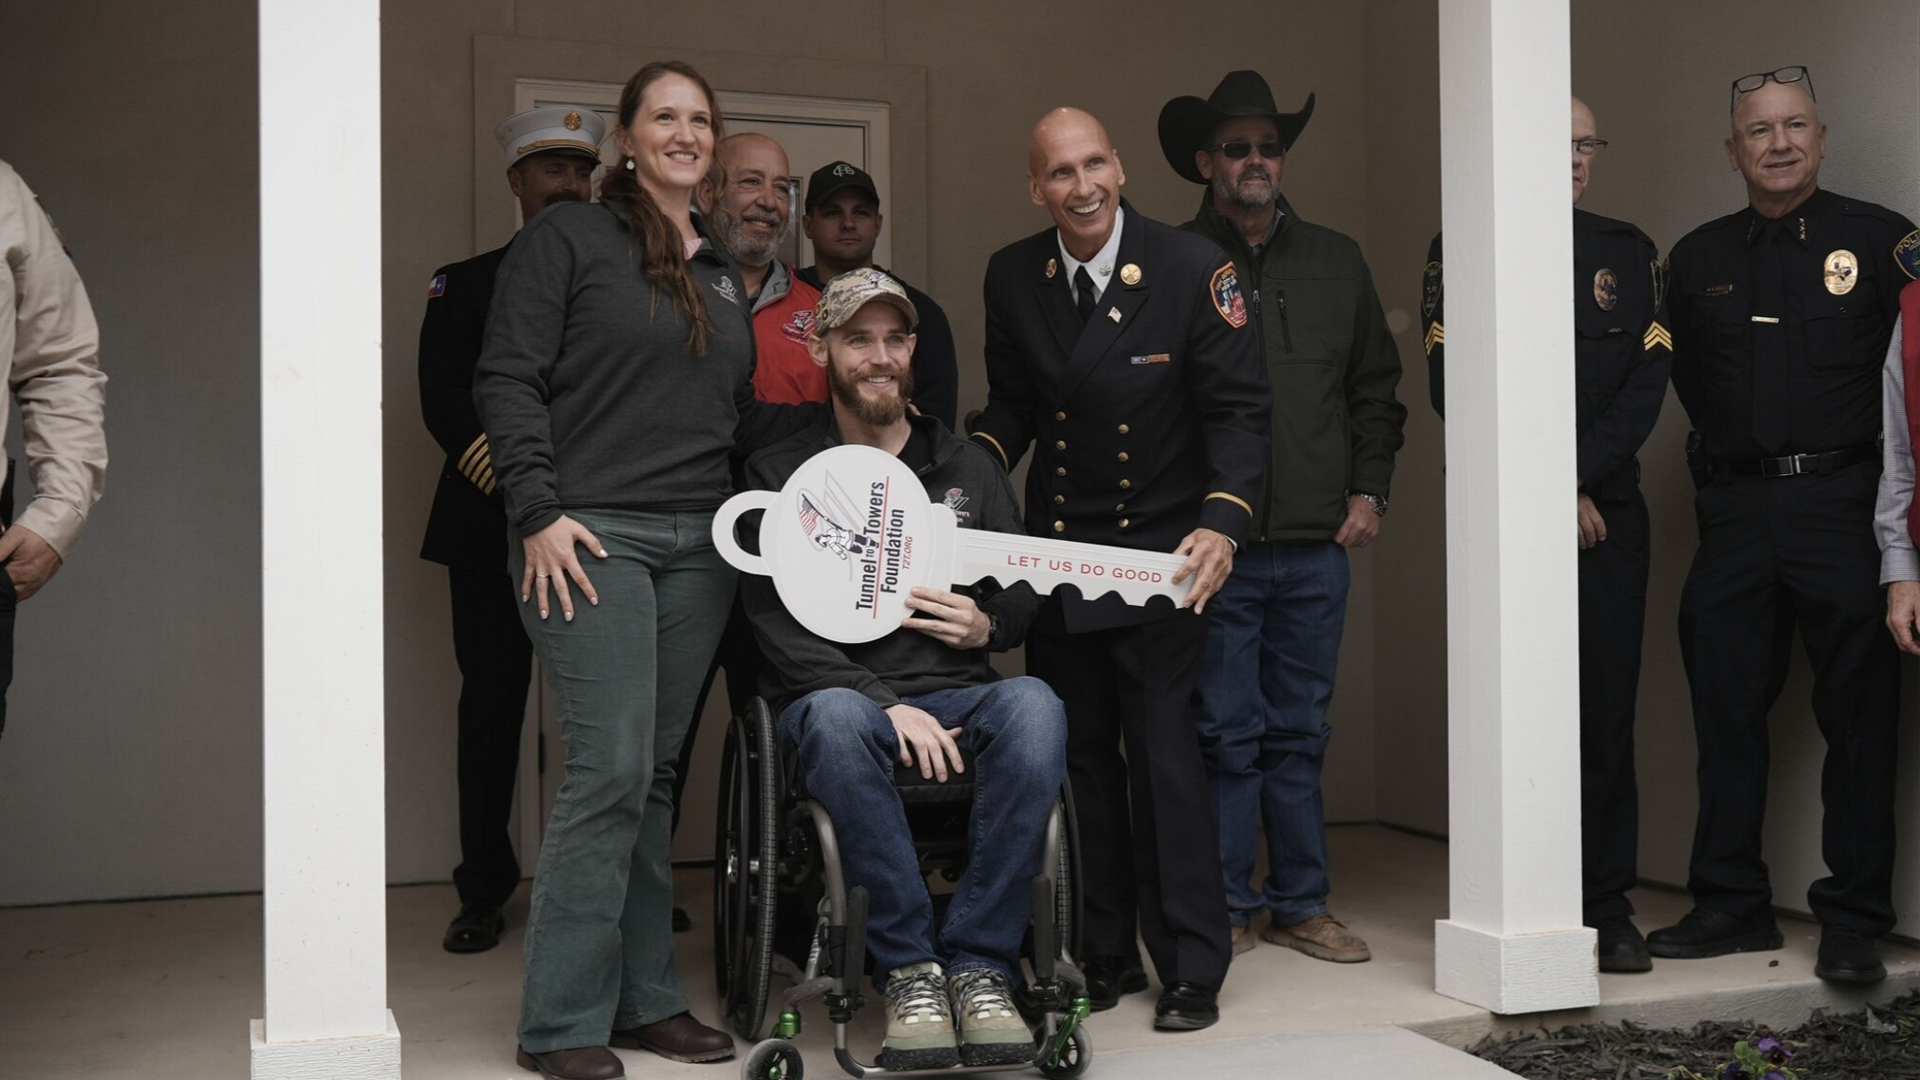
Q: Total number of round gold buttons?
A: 10